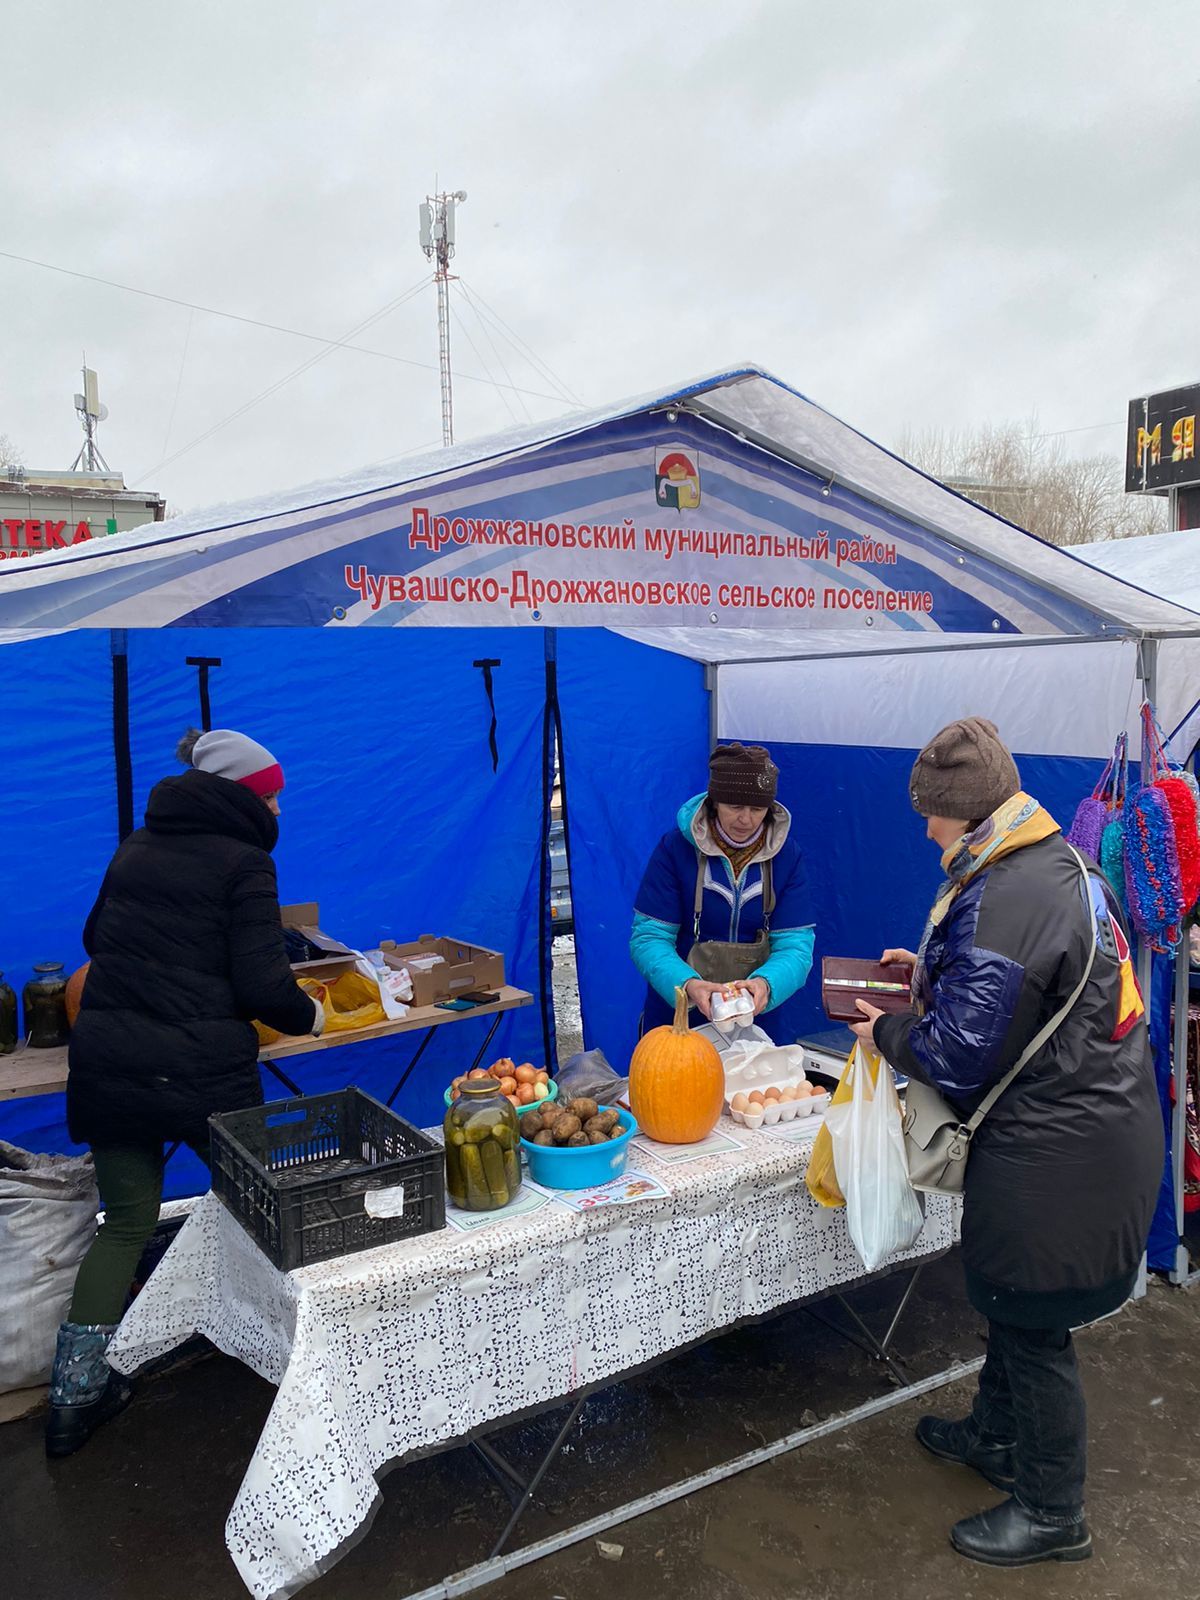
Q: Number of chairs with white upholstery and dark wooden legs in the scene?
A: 0